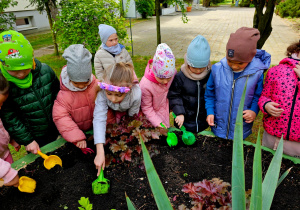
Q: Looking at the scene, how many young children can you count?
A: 9